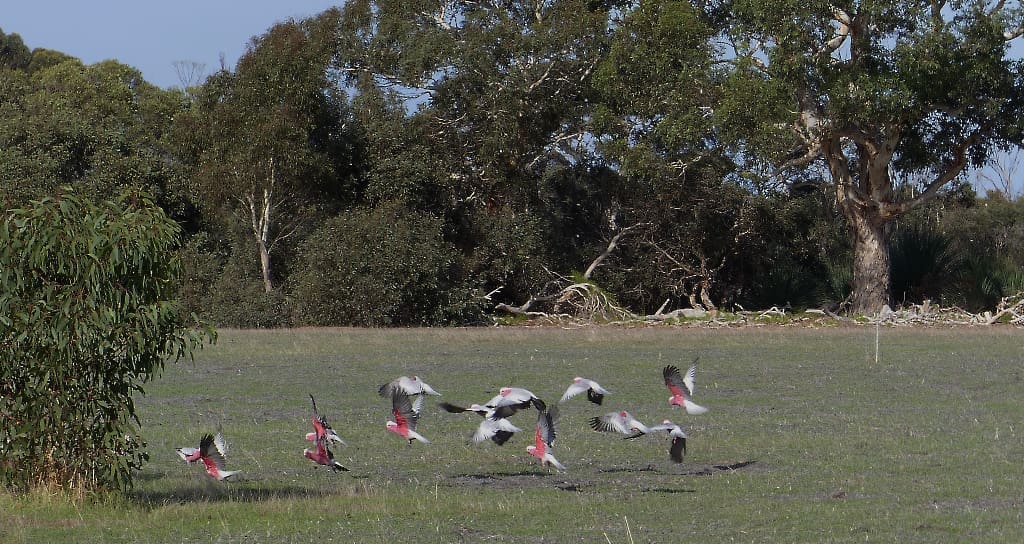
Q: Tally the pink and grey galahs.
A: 14